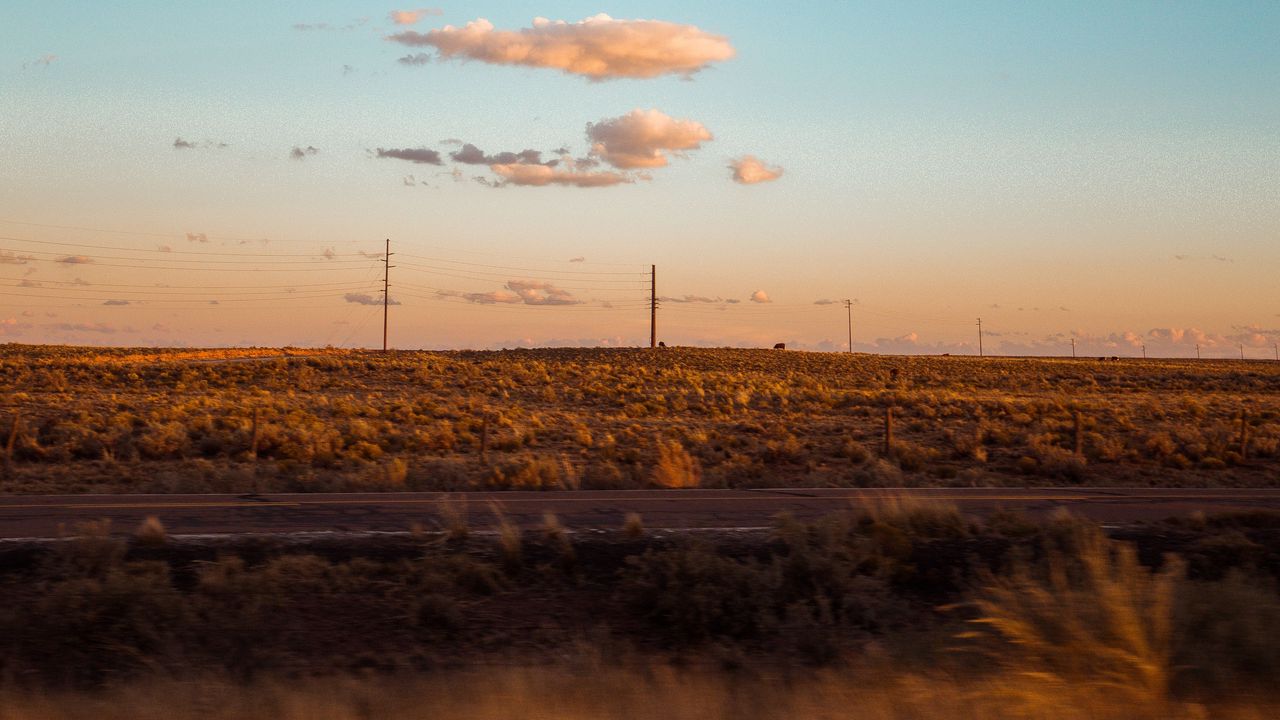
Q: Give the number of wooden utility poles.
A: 9